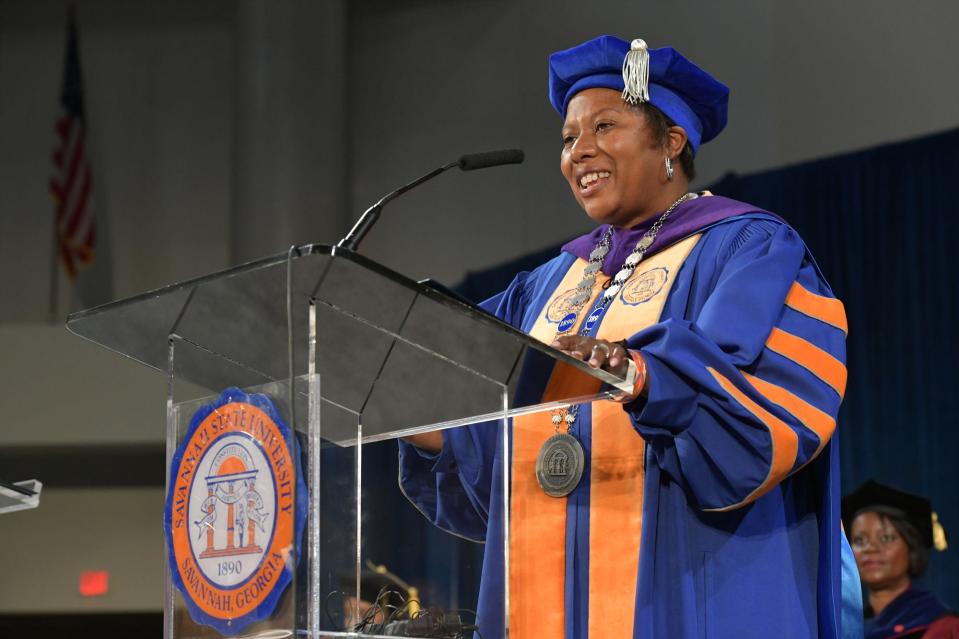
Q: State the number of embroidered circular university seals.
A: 2